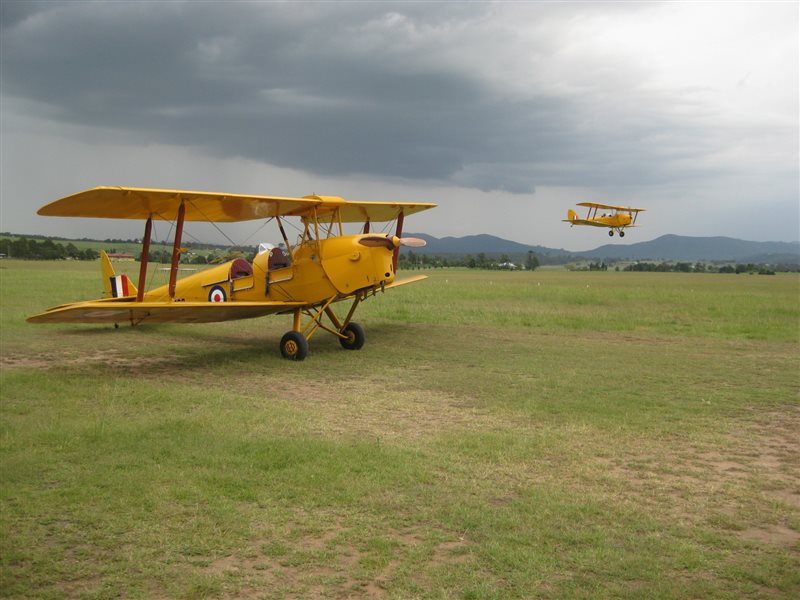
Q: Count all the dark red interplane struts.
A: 4